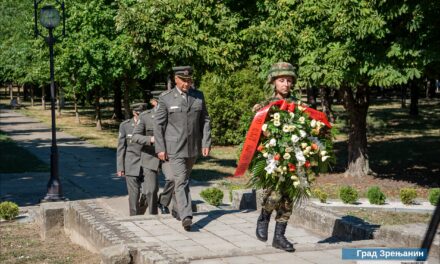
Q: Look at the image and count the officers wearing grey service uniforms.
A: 3